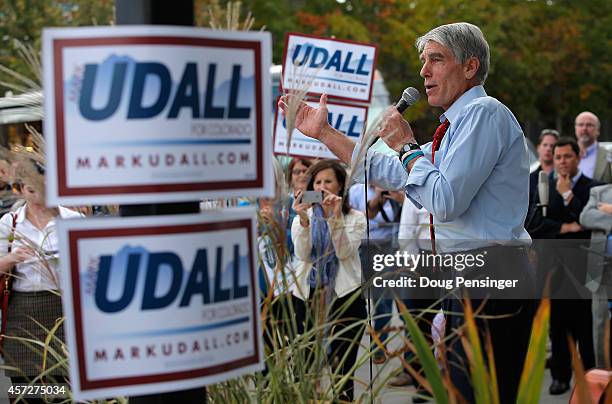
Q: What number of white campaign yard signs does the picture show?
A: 4